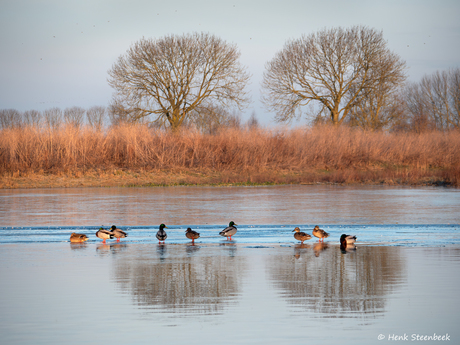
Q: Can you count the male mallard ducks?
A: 5